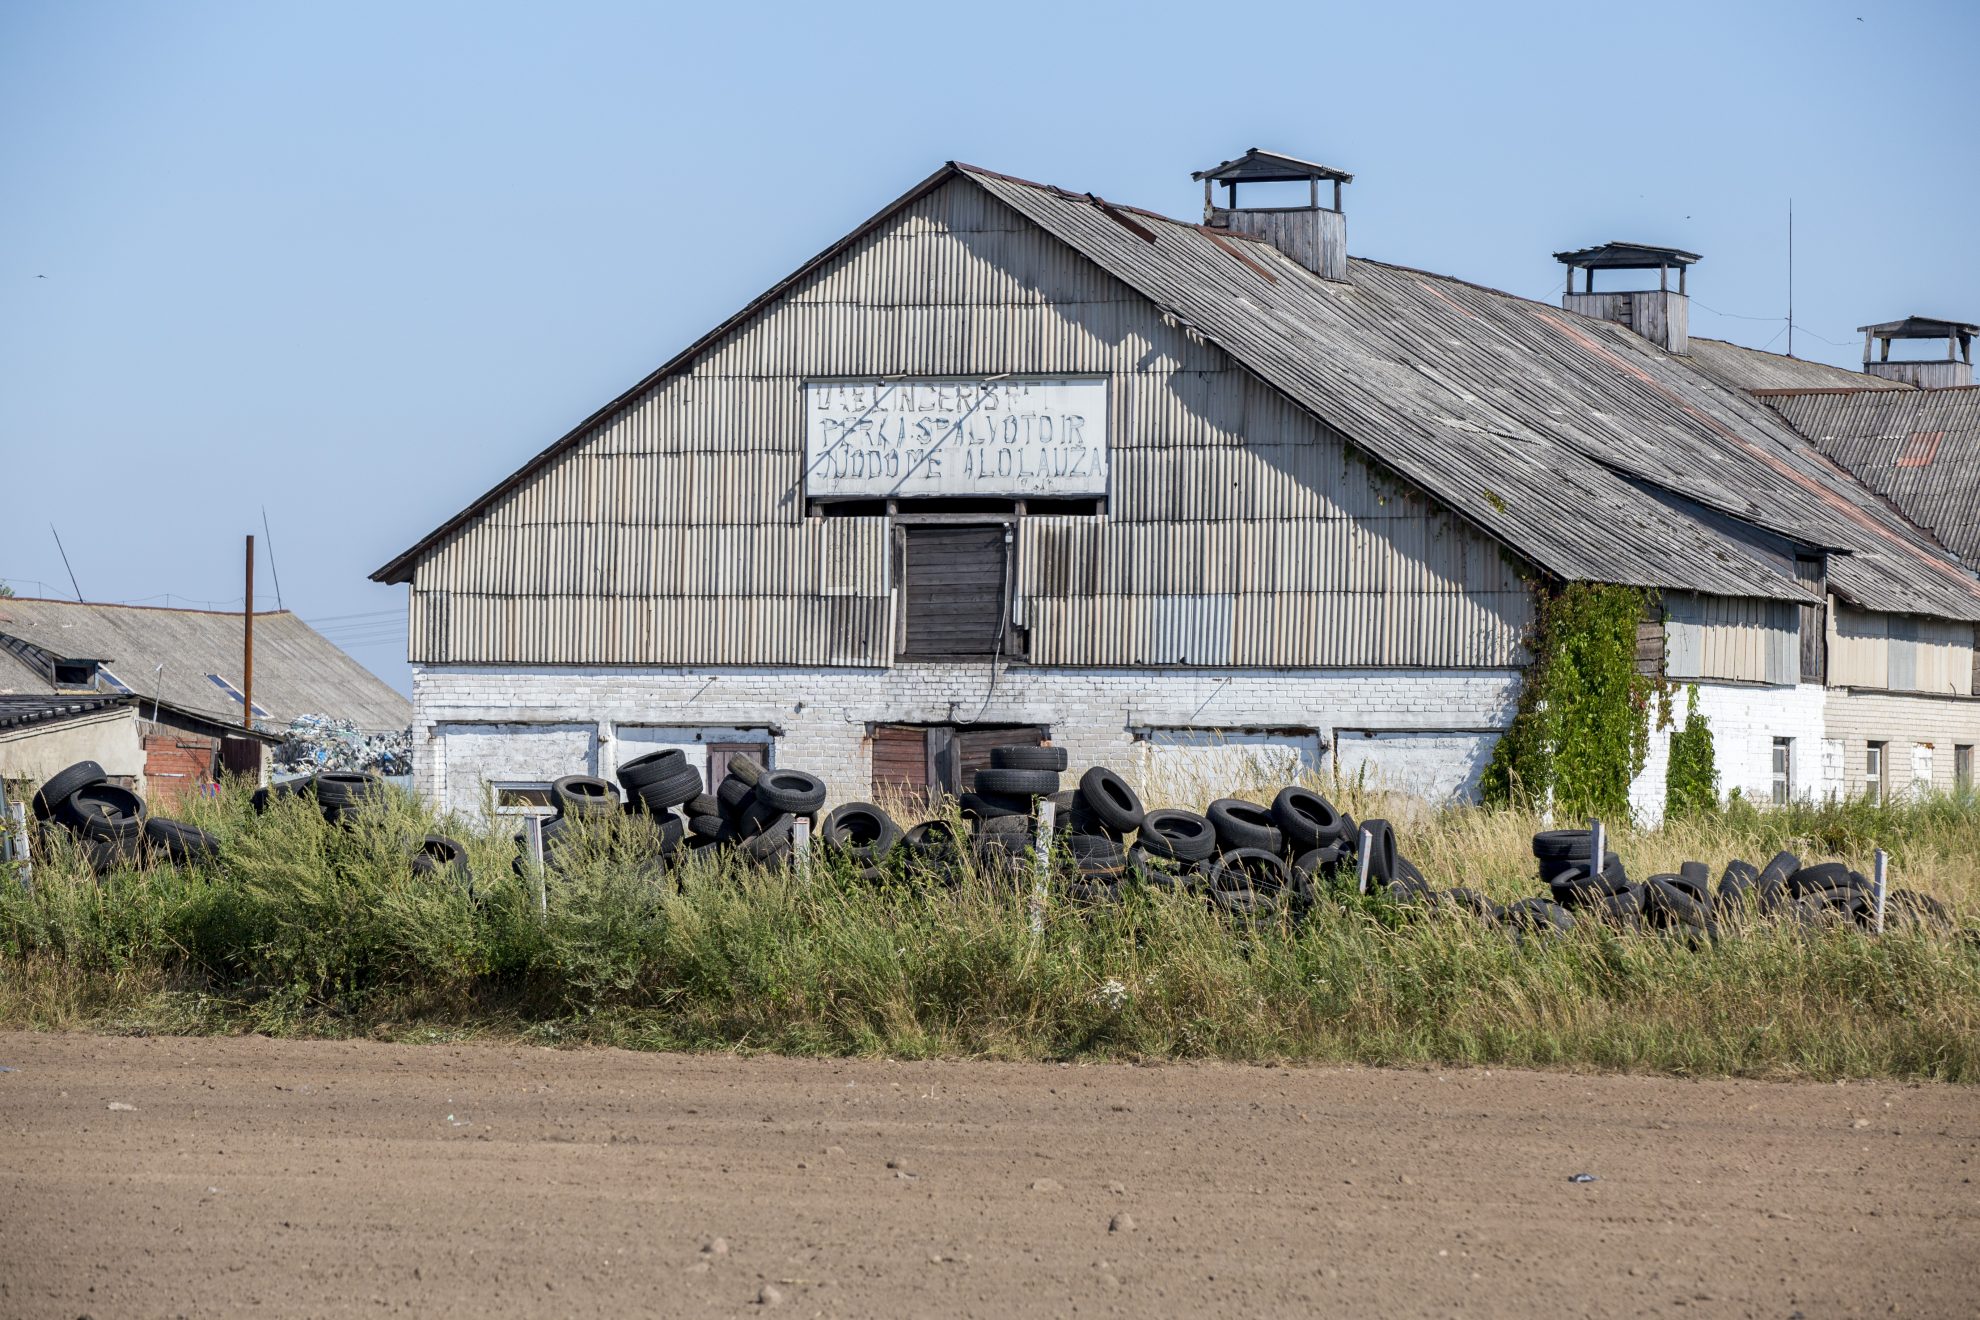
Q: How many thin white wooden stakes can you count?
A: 7